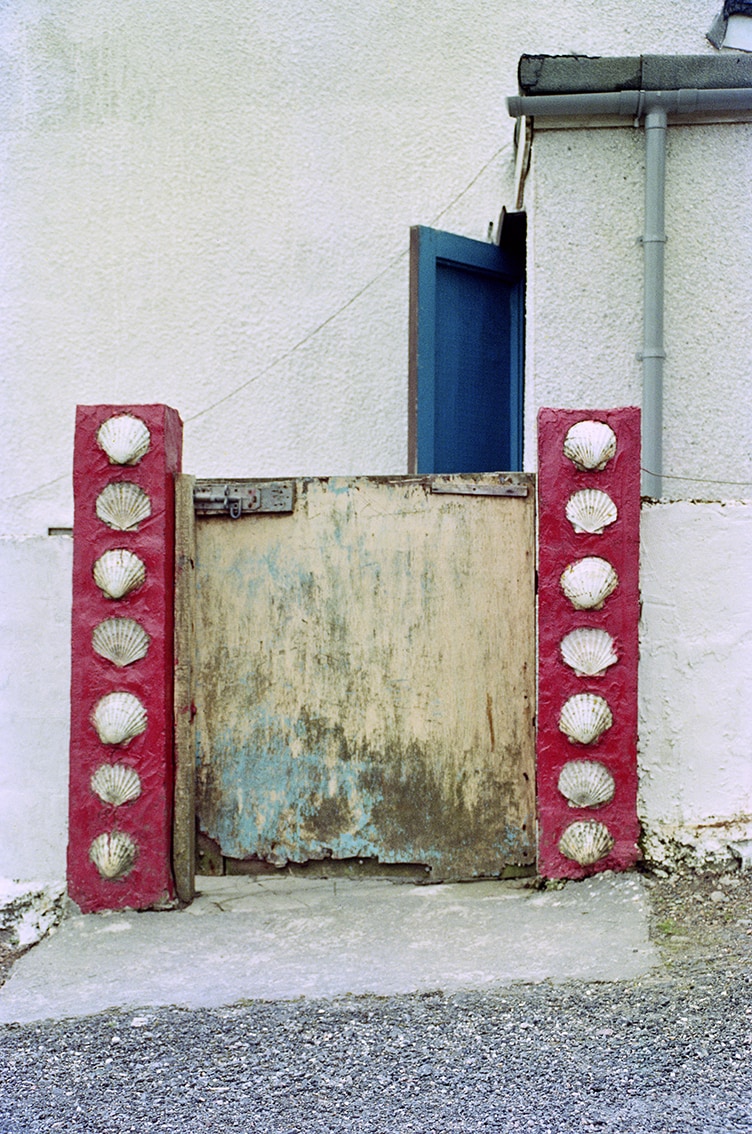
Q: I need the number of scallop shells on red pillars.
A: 14